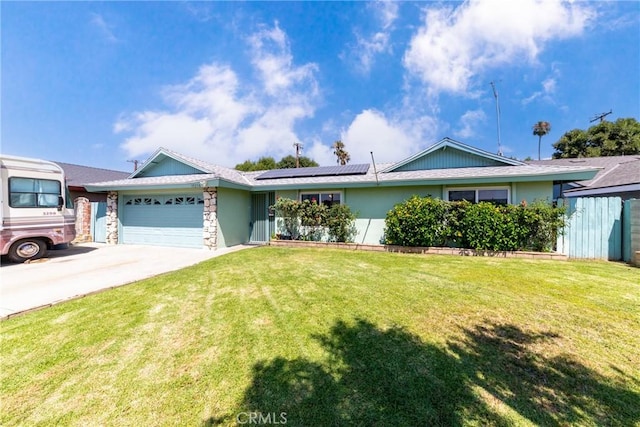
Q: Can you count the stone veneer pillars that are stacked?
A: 2